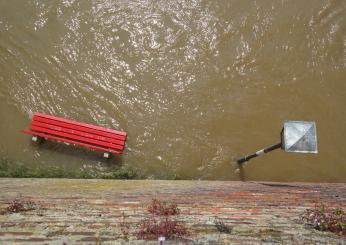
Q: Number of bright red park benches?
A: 1